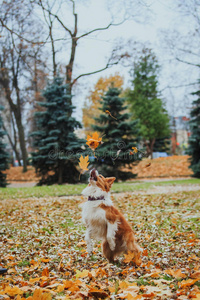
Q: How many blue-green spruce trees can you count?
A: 4